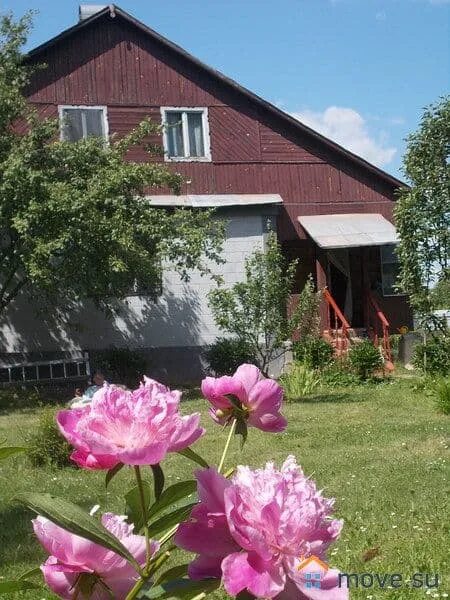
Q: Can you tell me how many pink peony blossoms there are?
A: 4